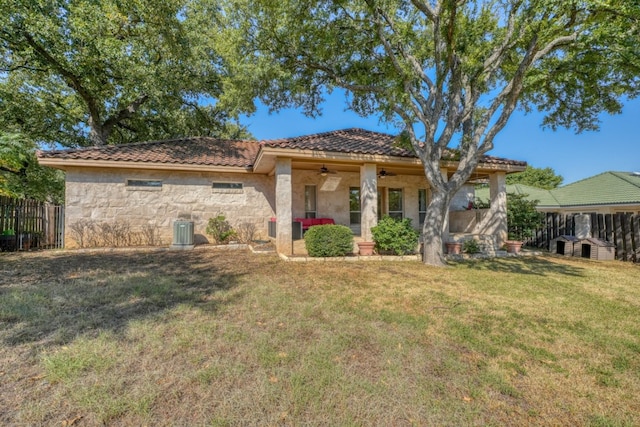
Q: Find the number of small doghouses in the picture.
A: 2